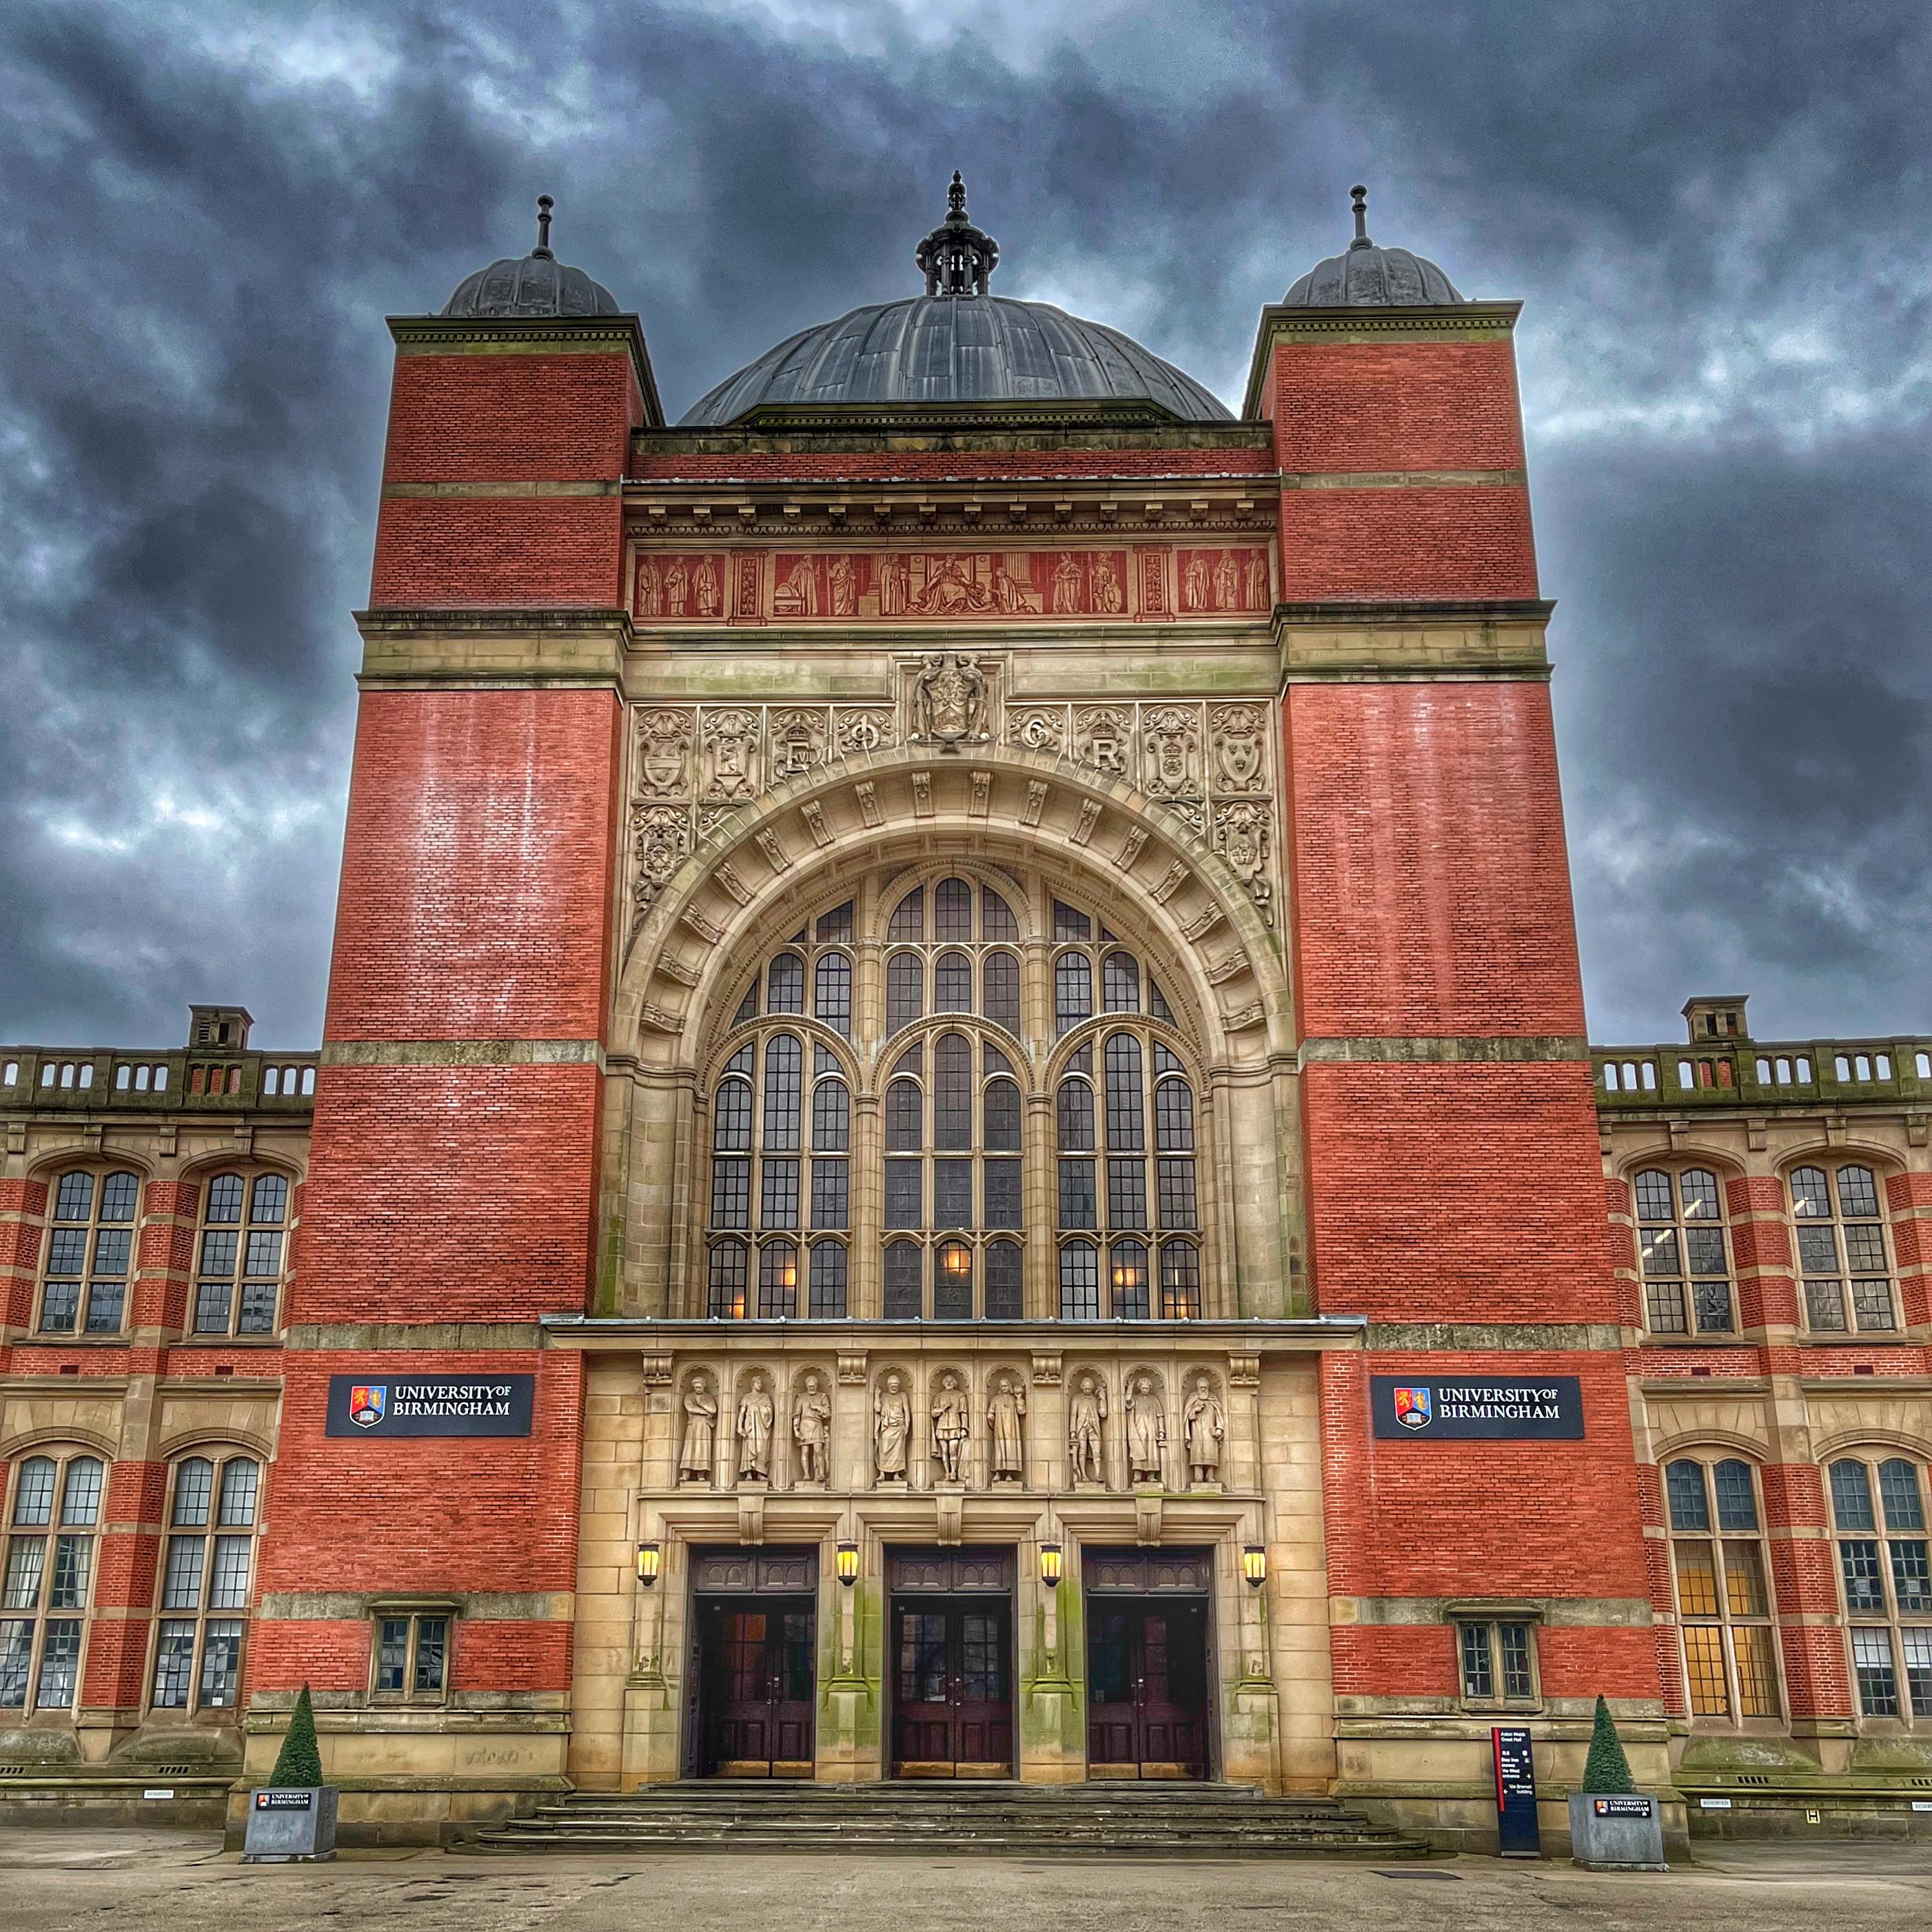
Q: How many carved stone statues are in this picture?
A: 9